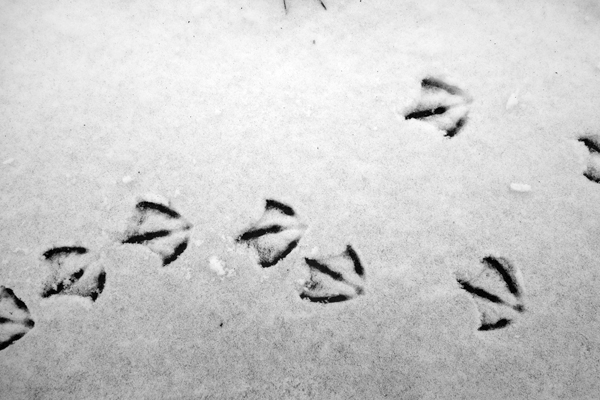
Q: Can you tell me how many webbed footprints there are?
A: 8